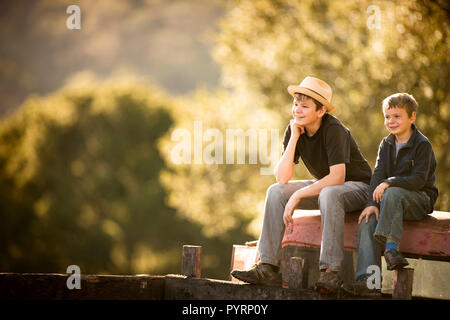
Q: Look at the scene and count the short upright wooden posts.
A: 3